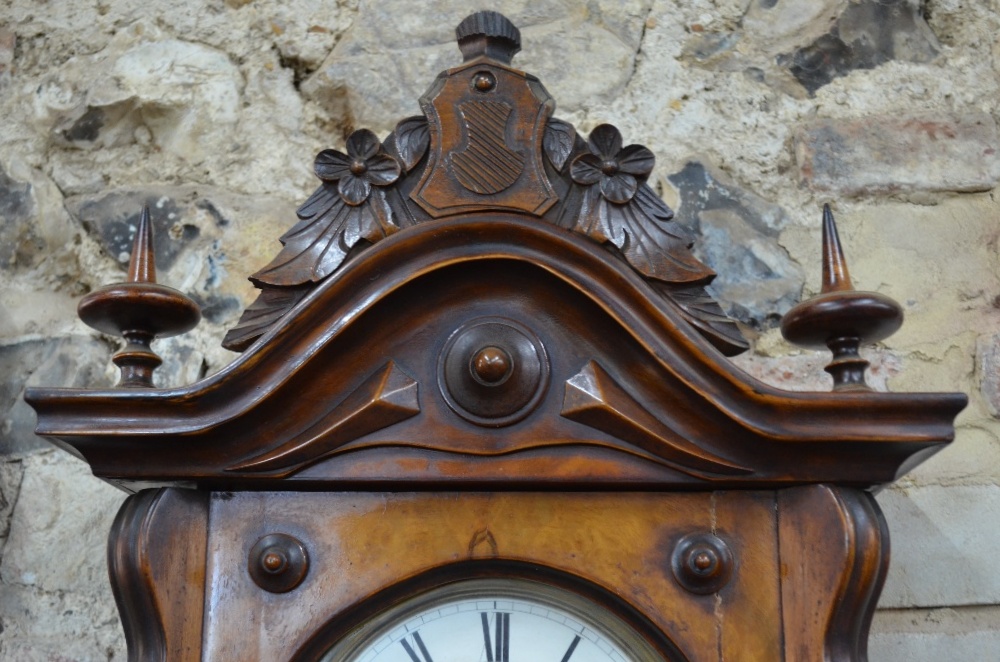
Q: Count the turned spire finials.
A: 2